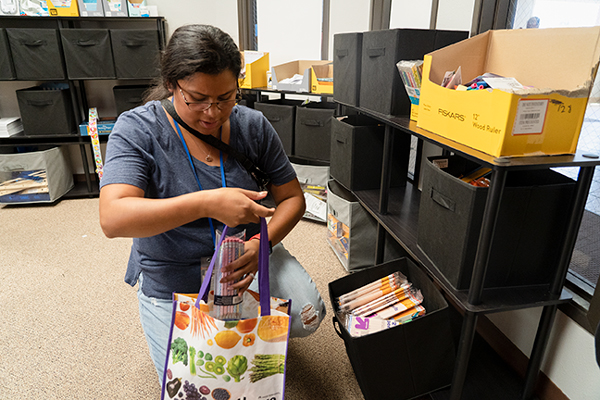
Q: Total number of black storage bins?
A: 13